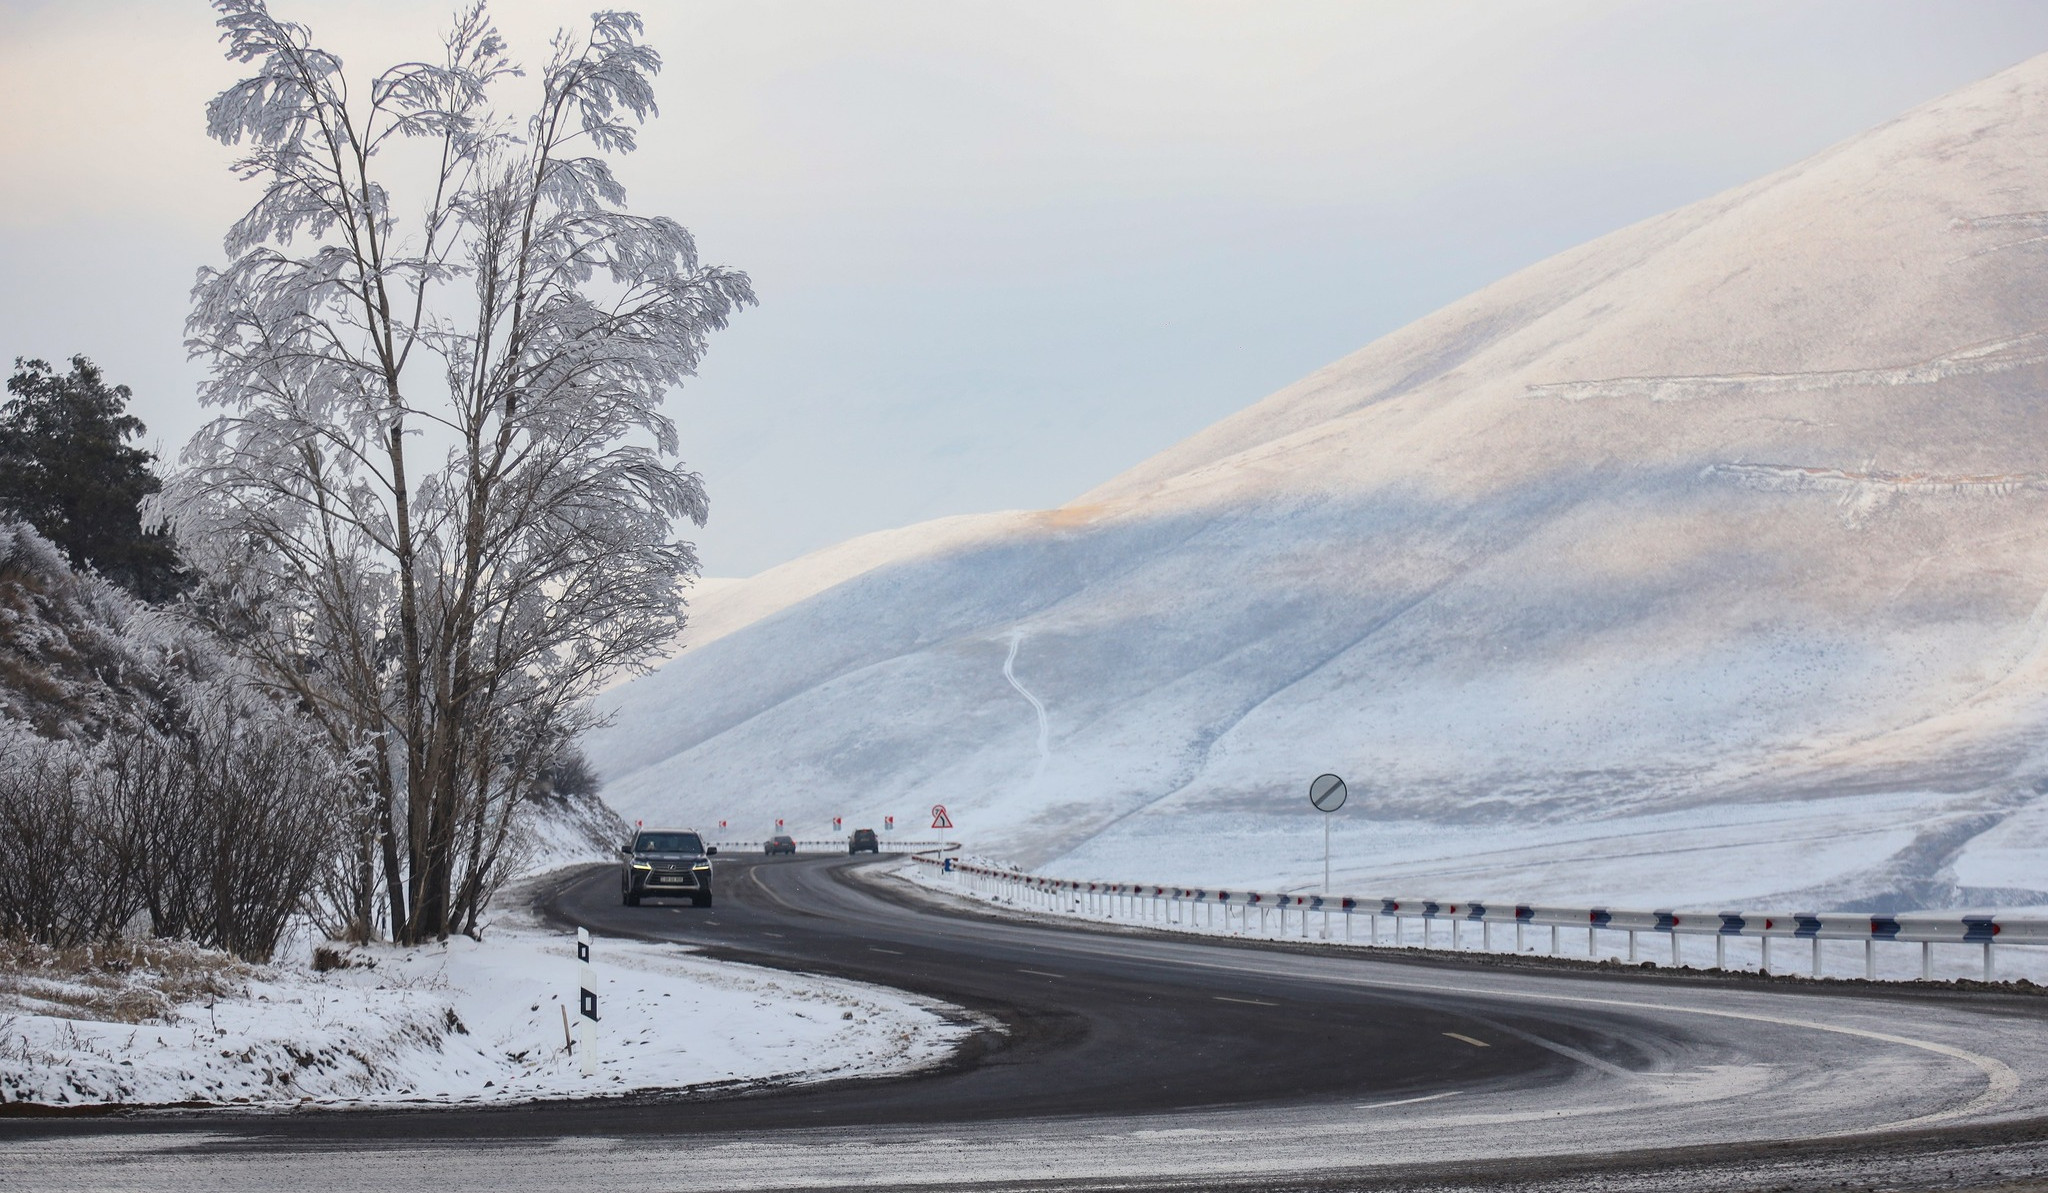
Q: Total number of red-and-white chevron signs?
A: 5